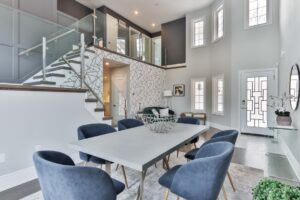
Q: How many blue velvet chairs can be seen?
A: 6